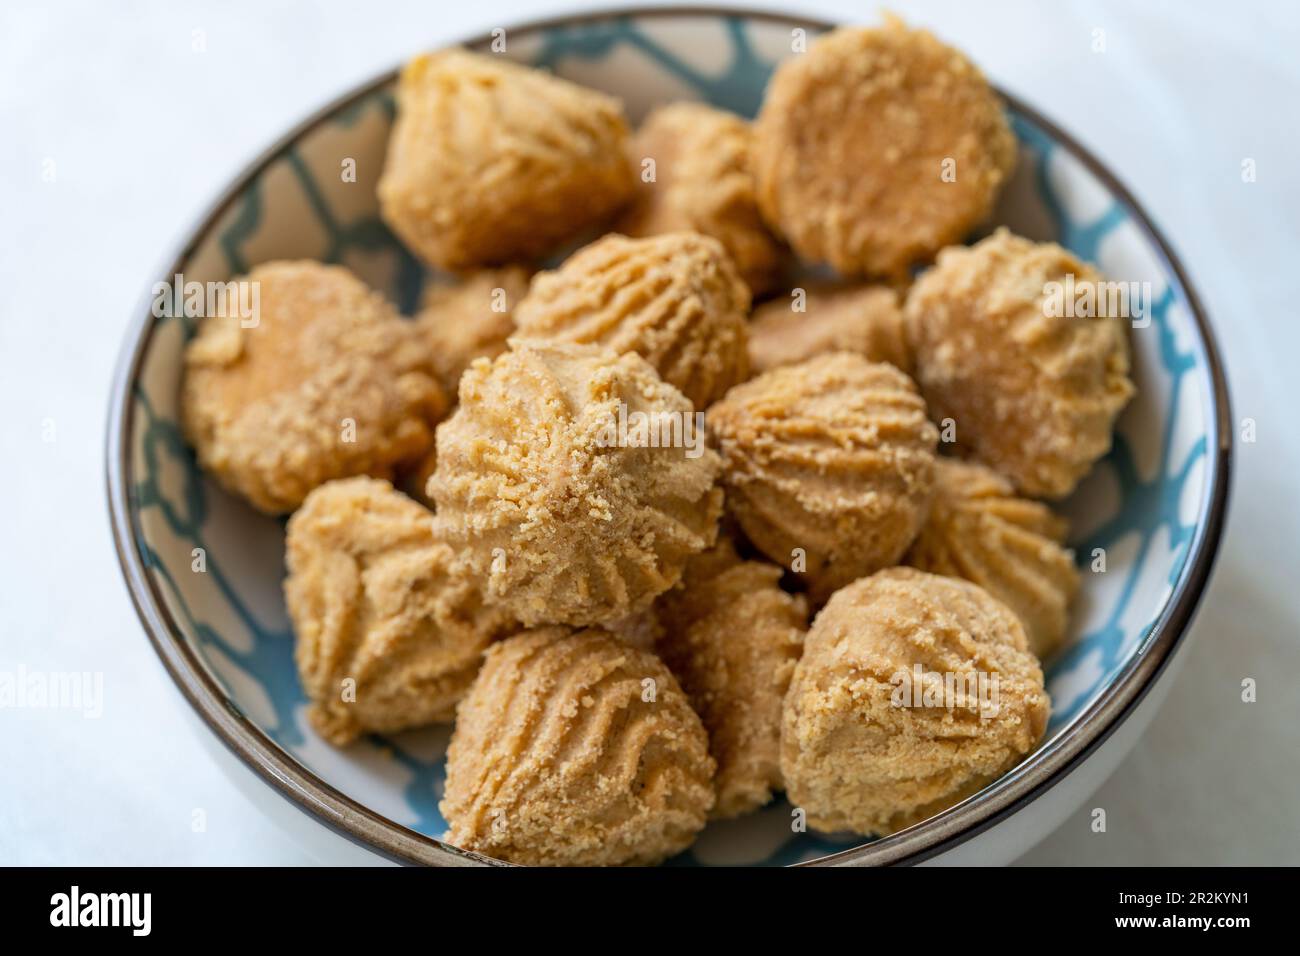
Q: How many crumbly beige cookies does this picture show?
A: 15